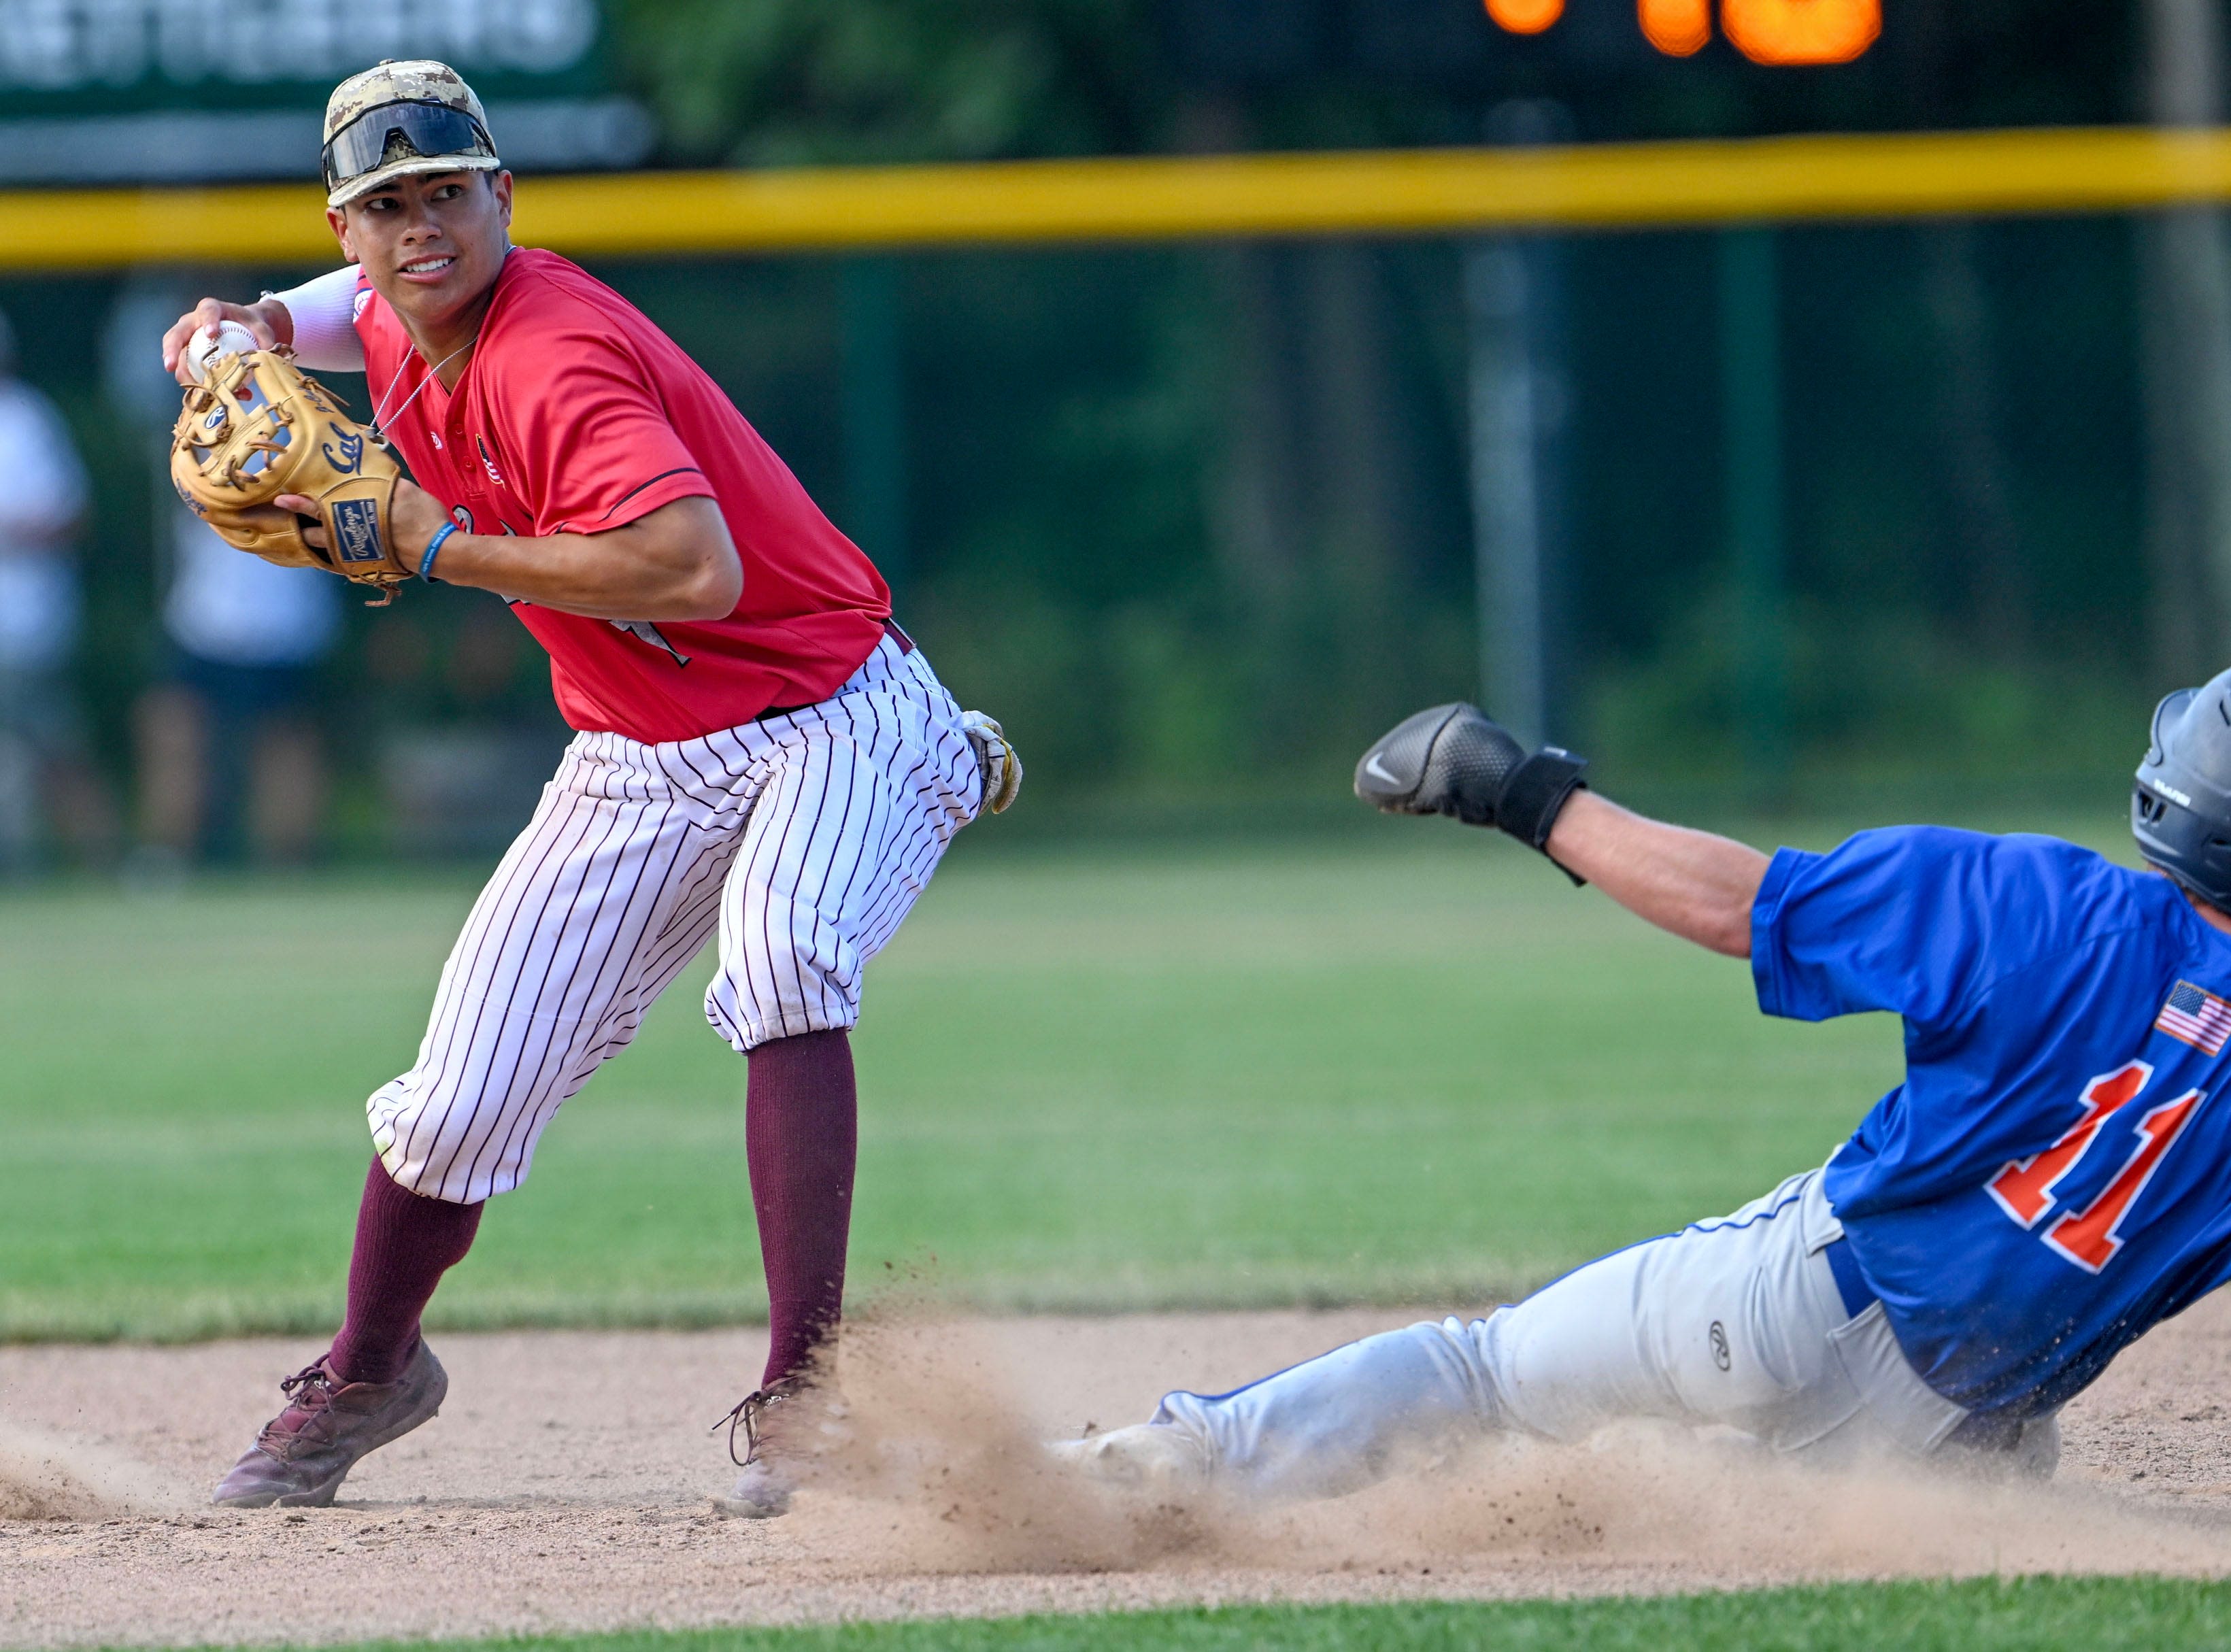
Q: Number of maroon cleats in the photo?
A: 2